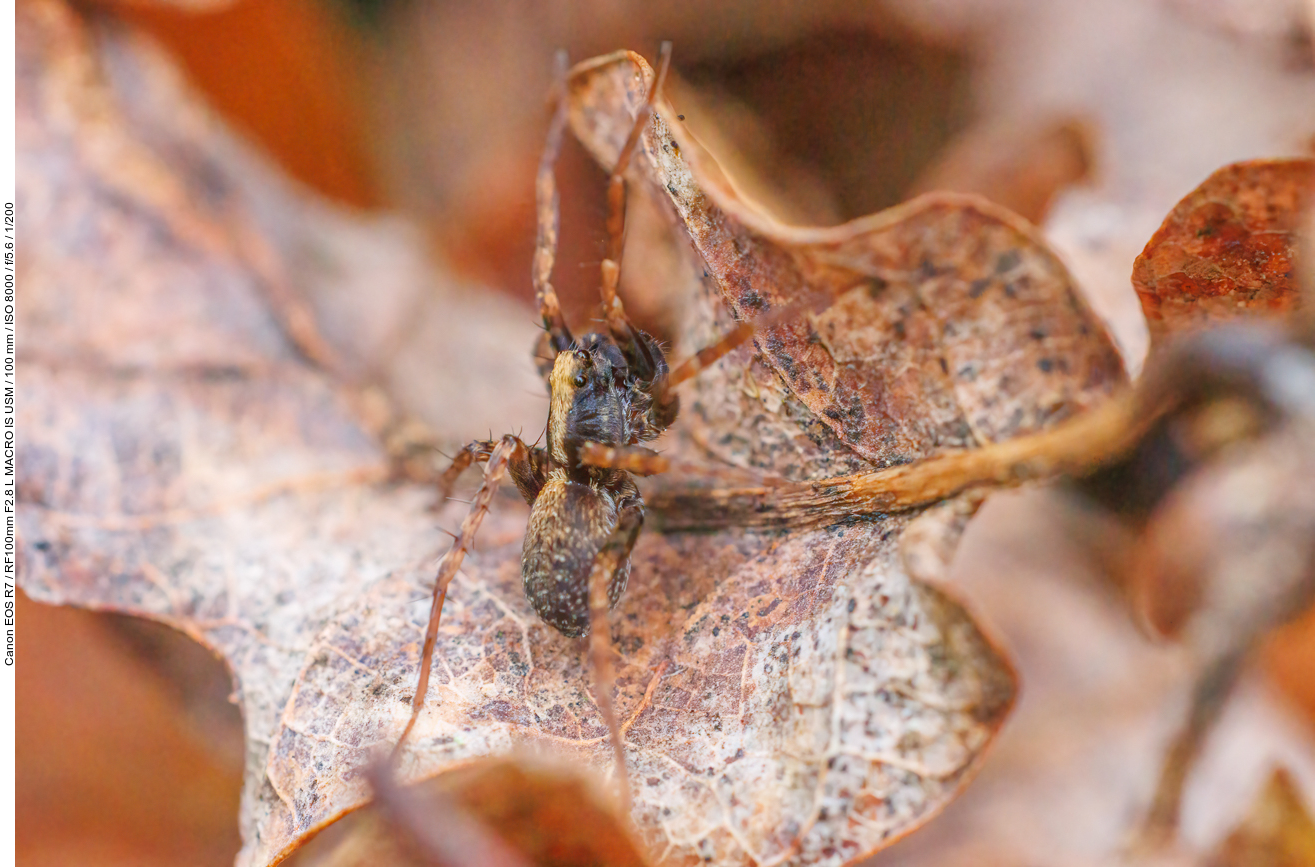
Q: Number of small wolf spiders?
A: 1